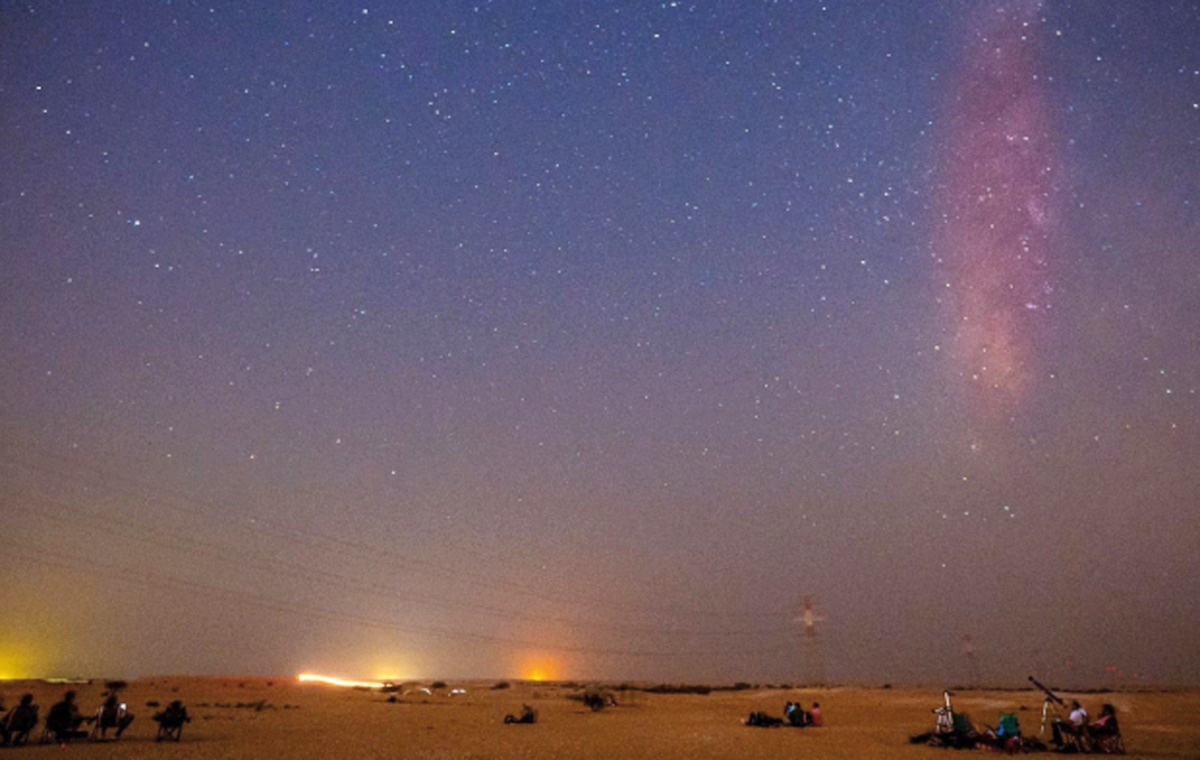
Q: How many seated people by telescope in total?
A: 2